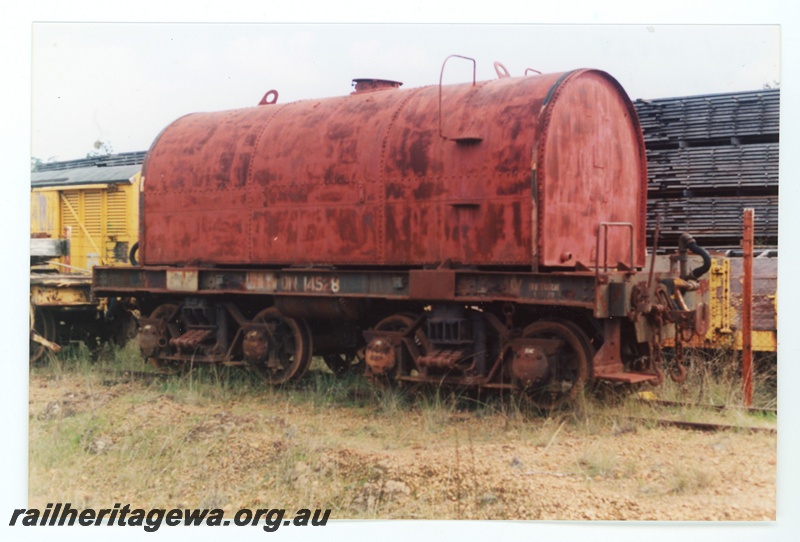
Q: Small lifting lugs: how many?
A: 2